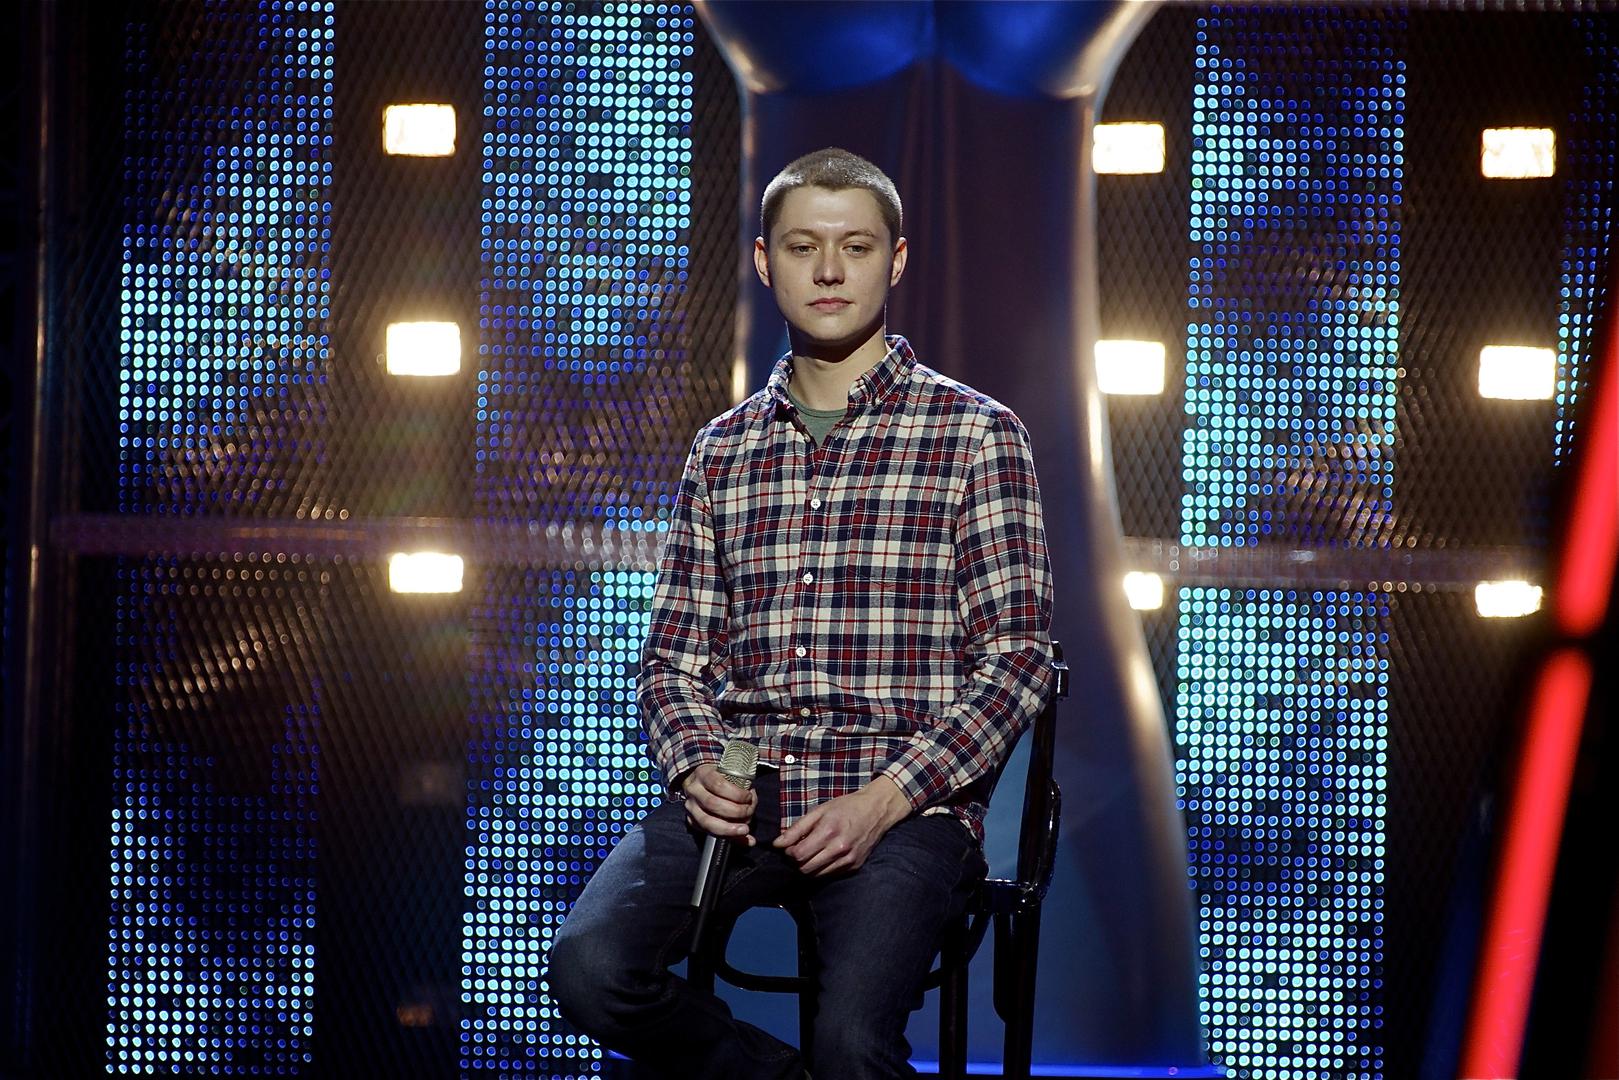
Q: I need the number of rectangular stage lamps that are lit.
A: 9